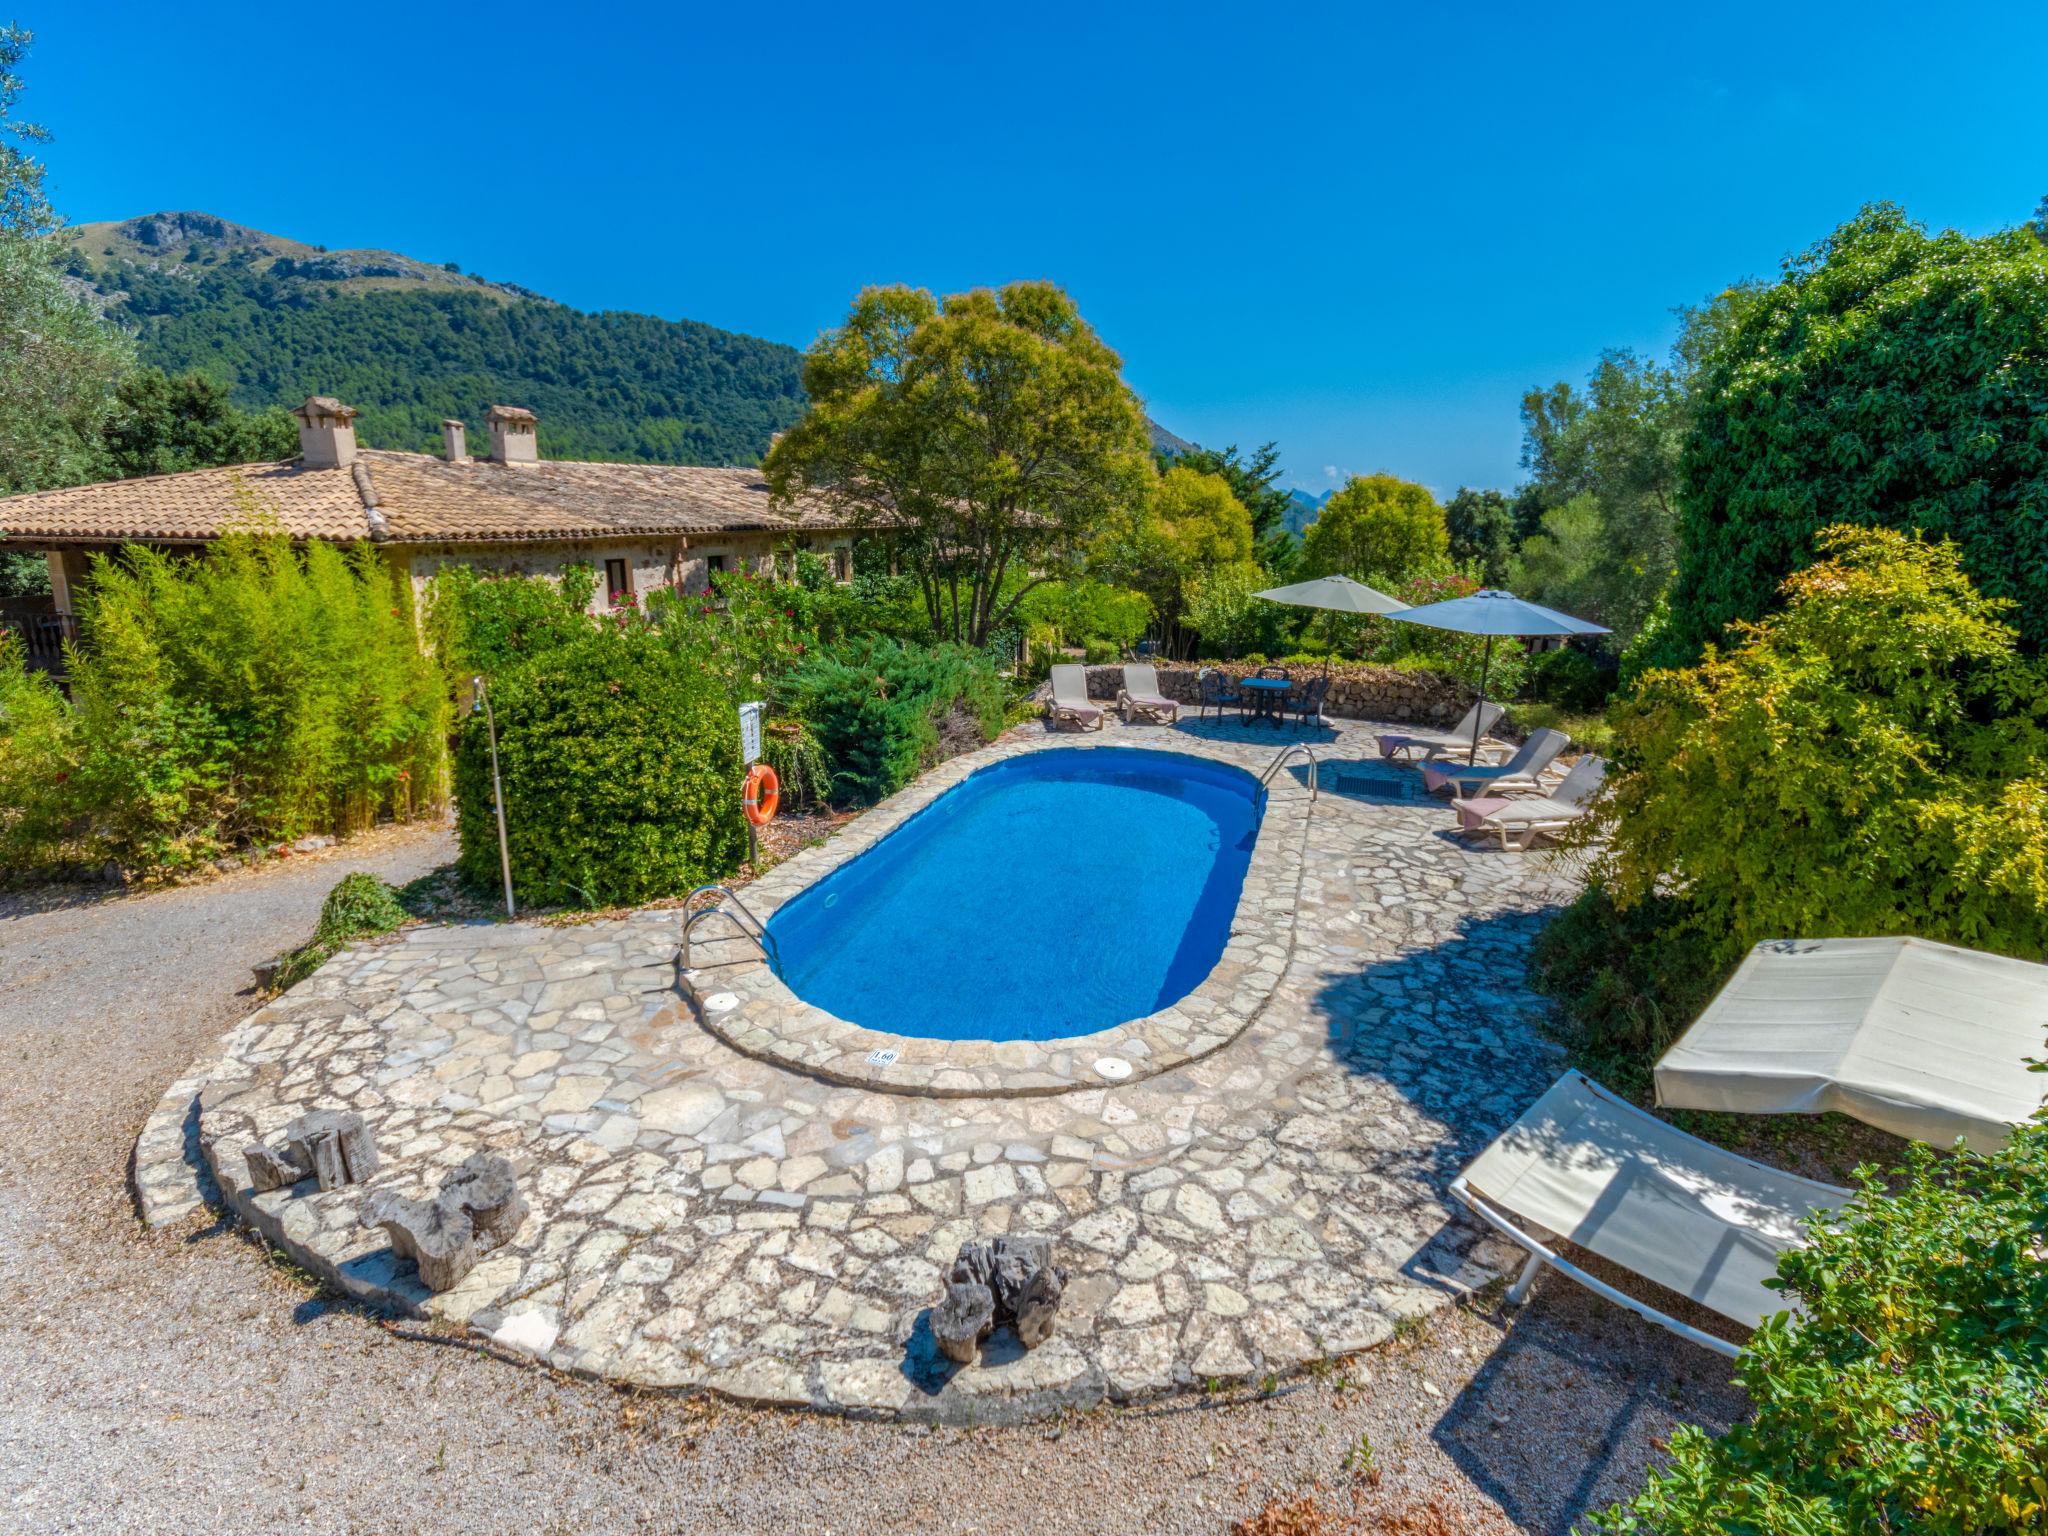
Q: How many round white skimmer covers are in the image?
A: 2